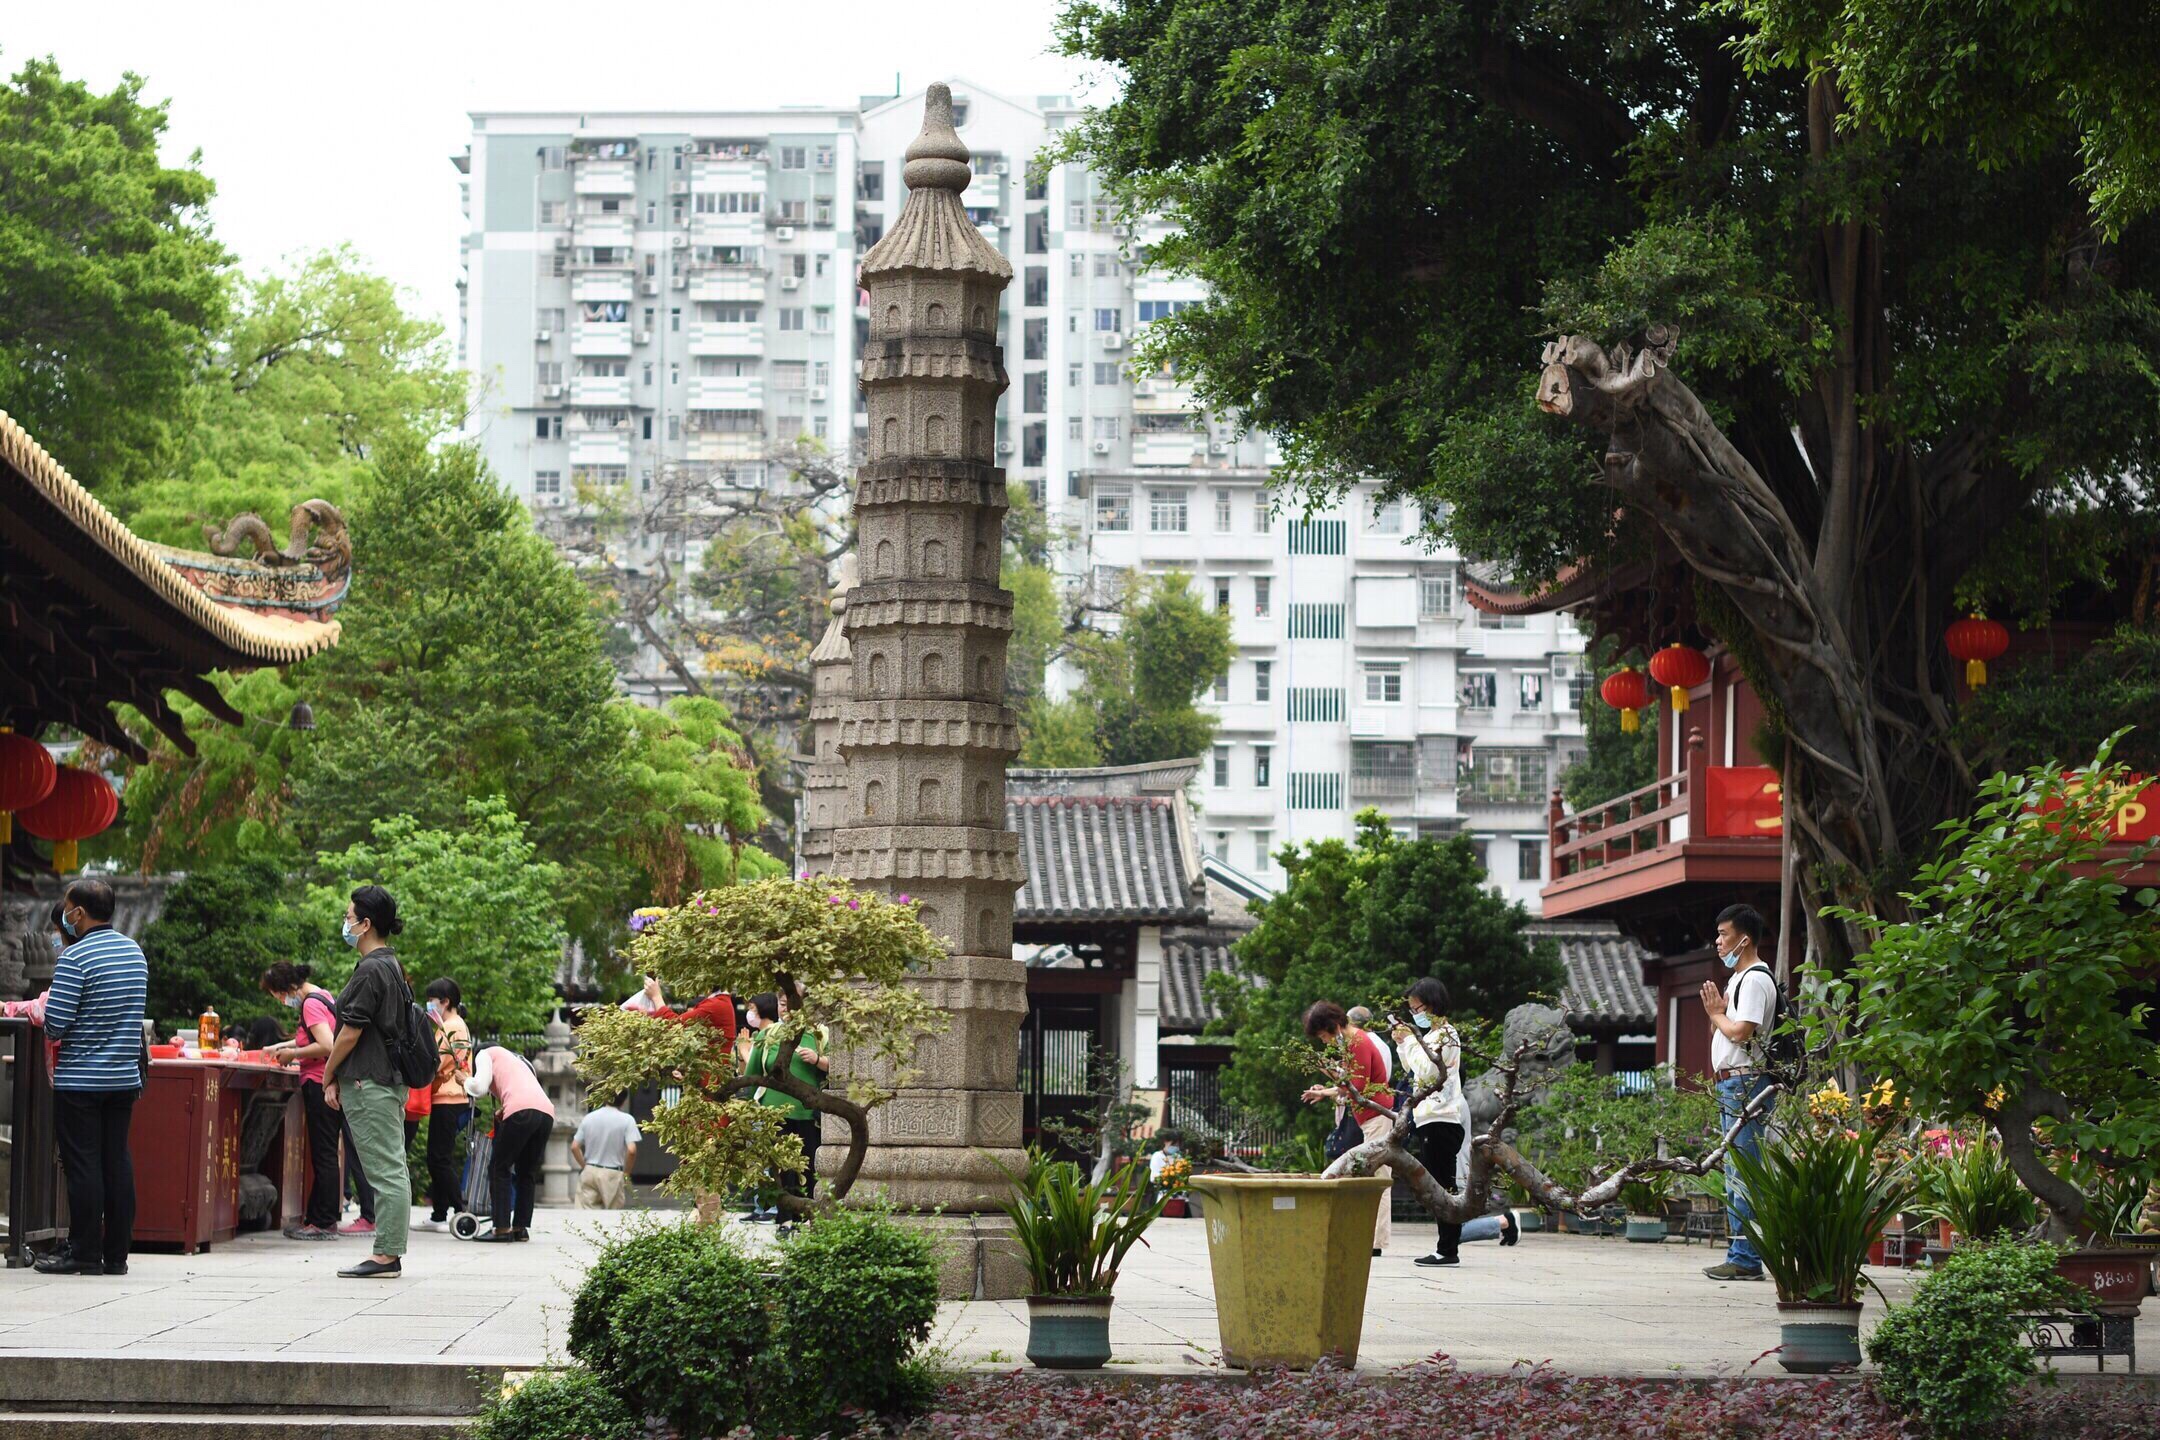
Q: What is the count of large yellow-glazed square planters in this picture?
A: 1